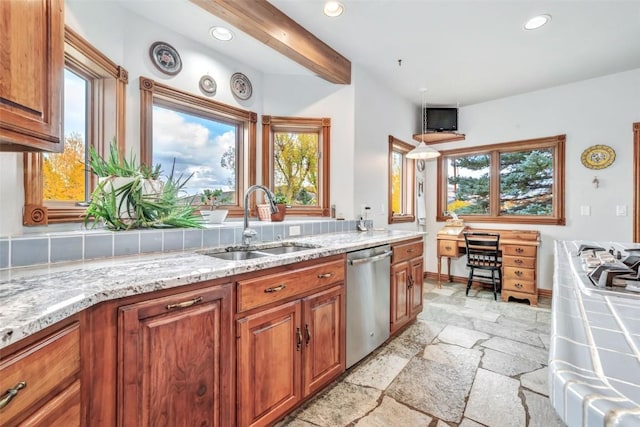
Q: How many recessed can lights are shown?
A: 3